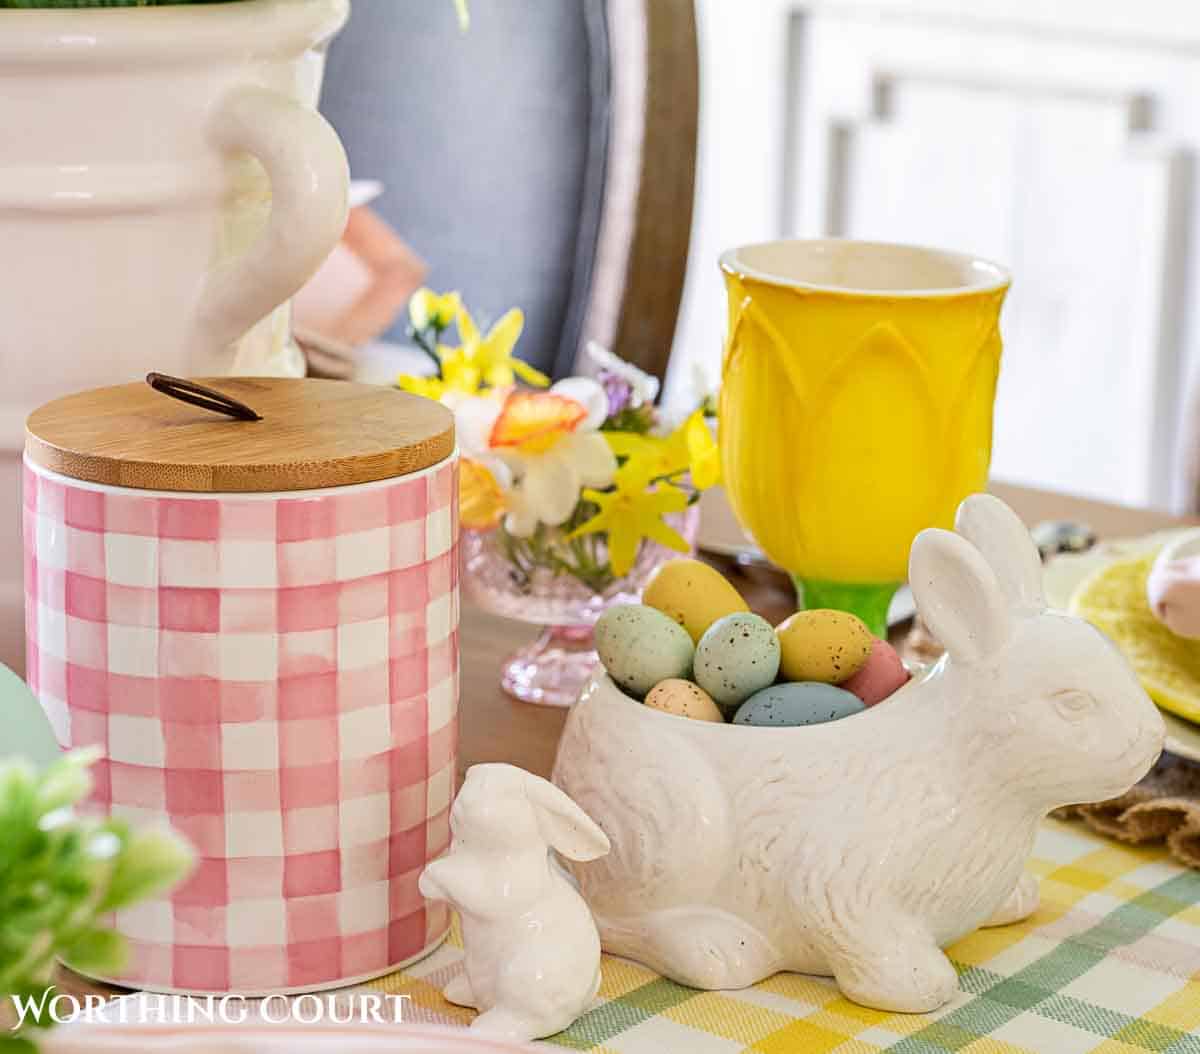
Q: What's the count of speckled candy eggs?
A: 7